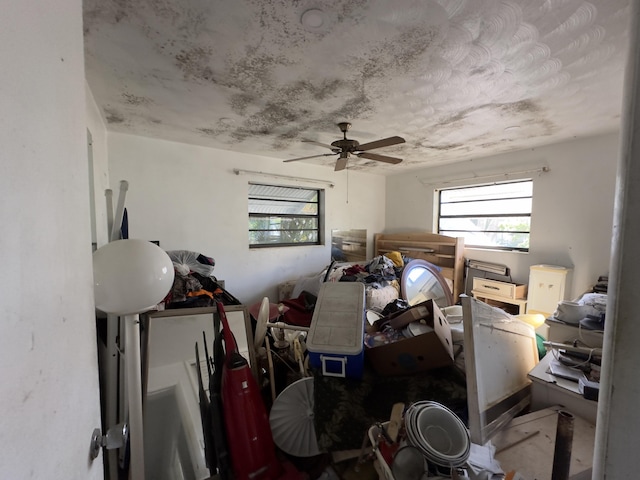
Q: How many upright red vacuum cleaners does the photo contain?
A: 1